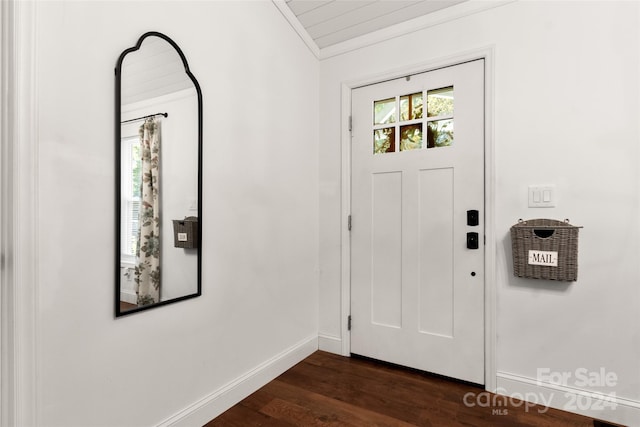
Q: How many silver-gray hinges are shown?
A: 3